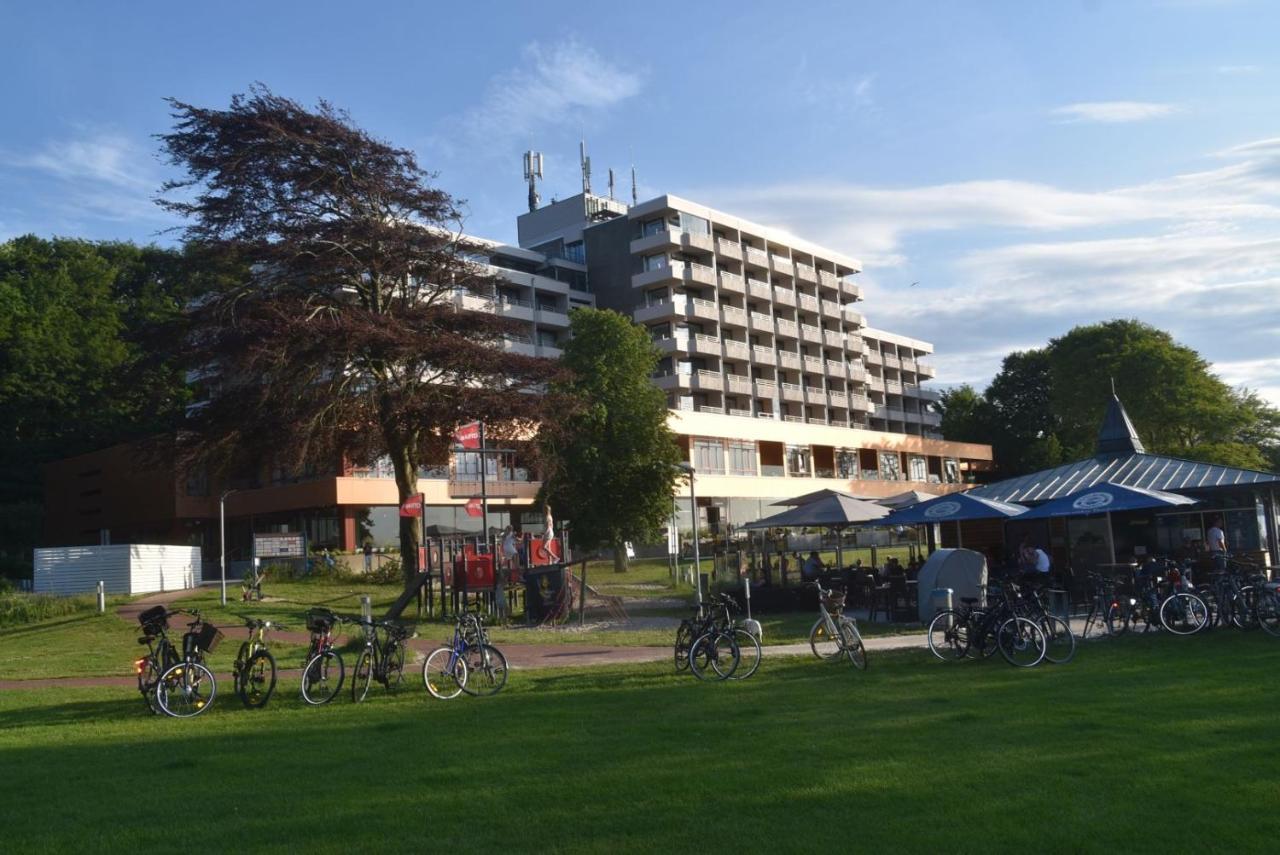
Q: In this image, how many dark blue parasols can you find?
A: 2